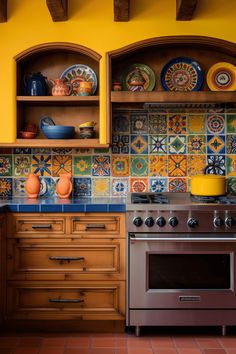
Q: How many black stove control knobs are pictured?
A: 7